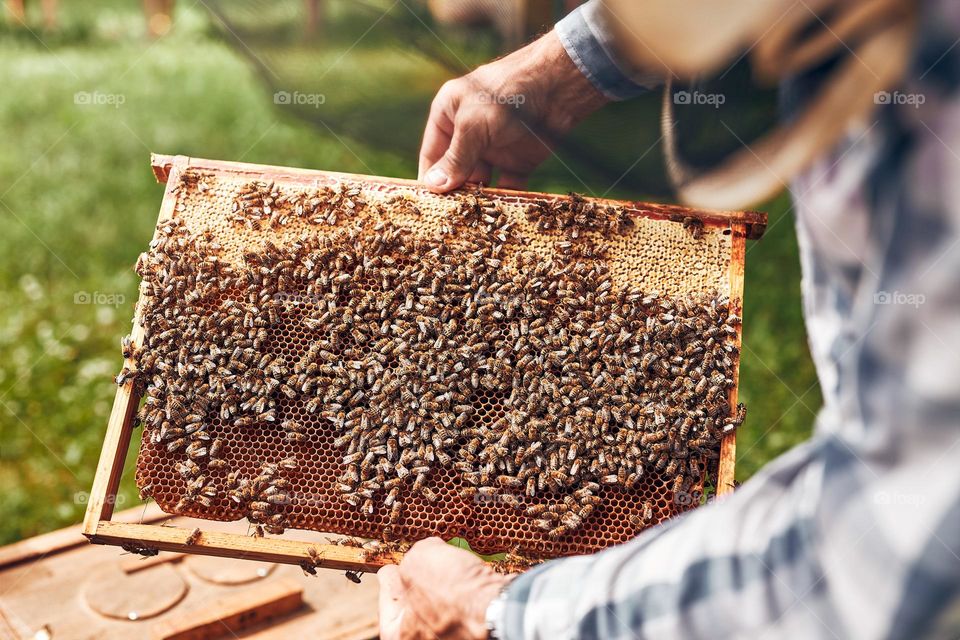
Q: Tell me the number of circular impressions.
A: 2